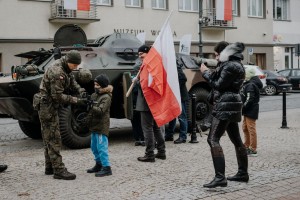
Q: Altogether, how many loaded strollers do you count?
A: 0